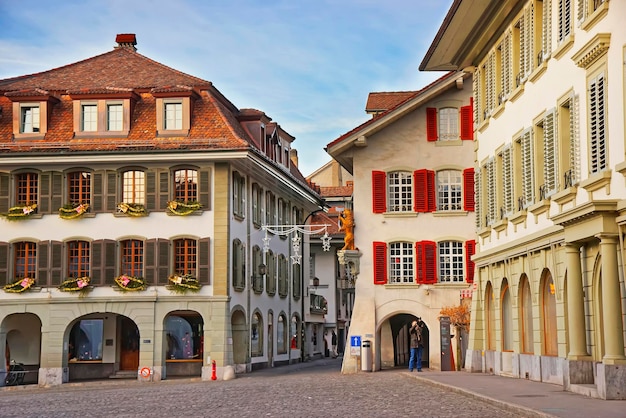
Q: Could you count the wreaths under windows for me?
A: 8